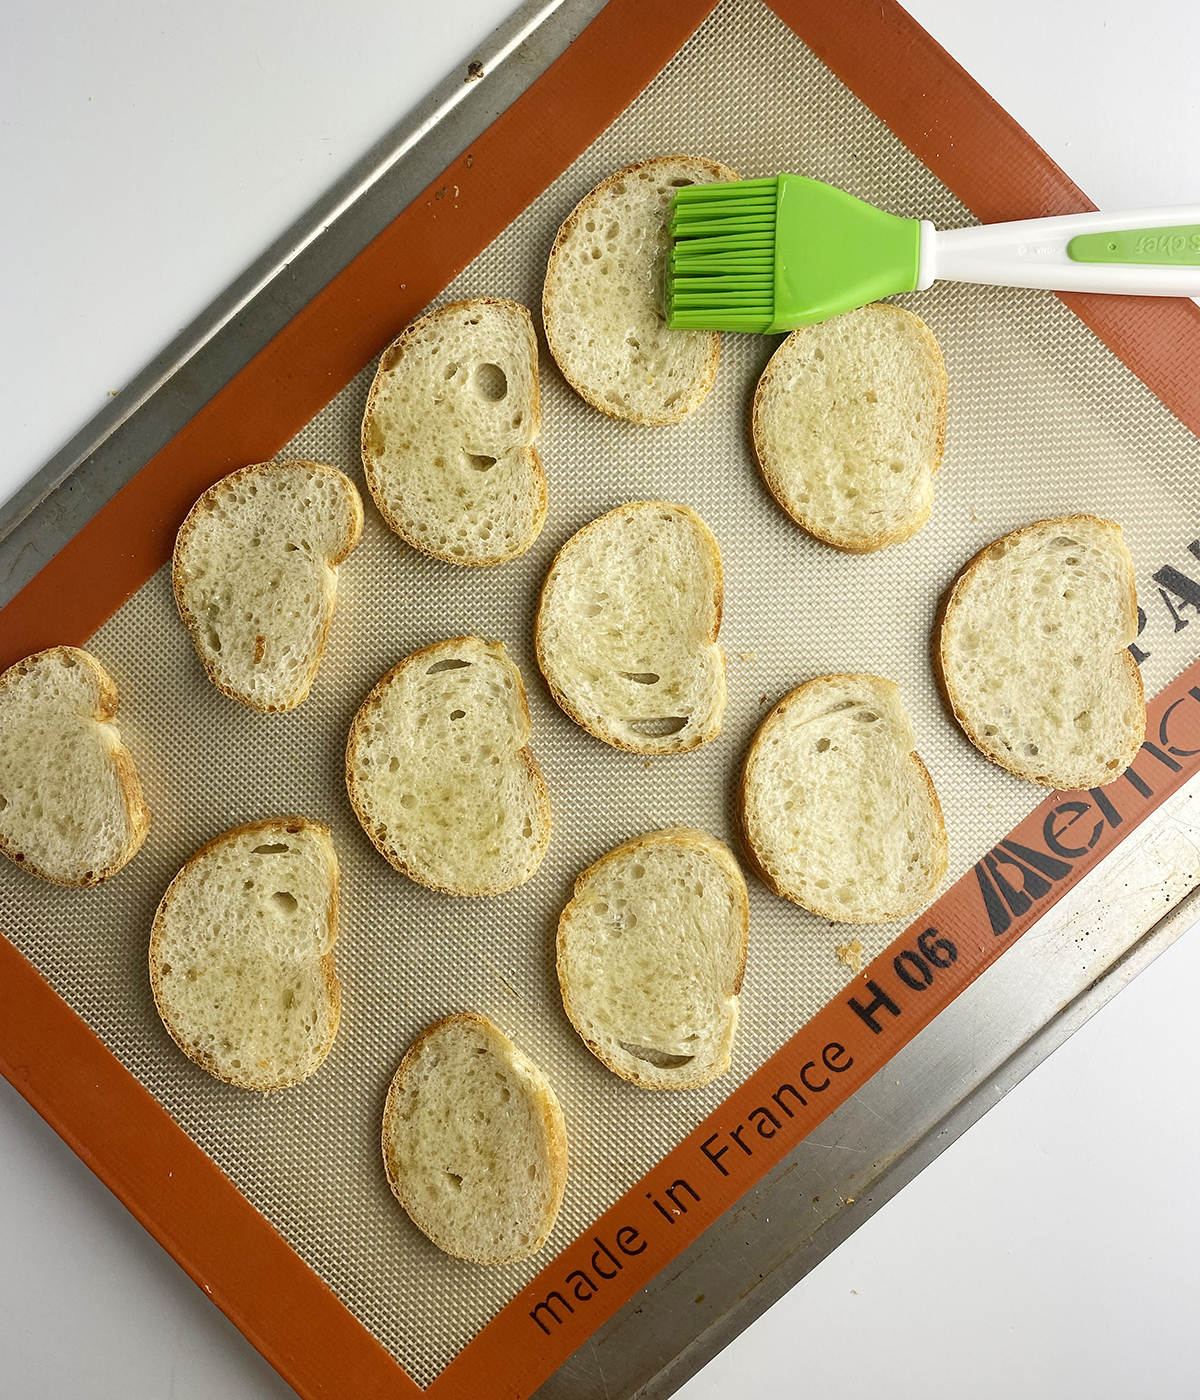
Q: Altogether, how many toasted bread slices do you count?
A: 12